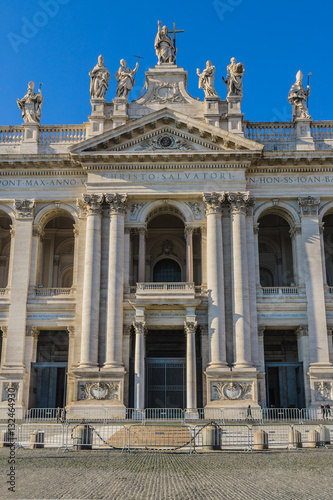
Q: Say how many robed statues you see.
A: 7